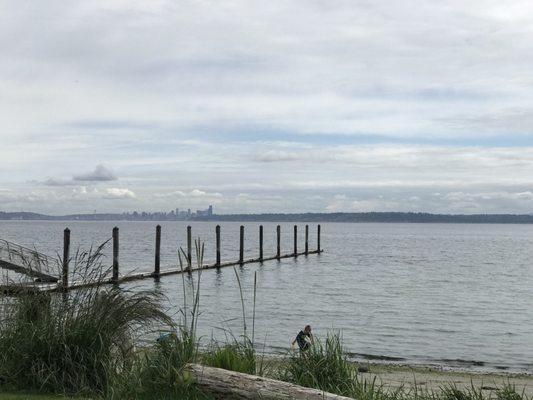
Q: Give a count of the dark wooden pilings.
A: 11